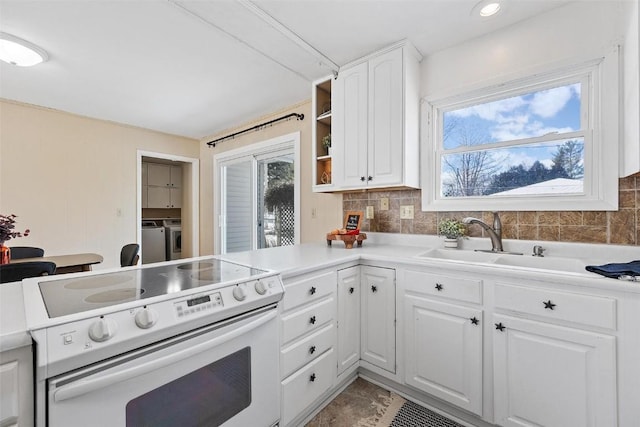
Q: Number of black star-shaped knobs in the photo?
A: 12